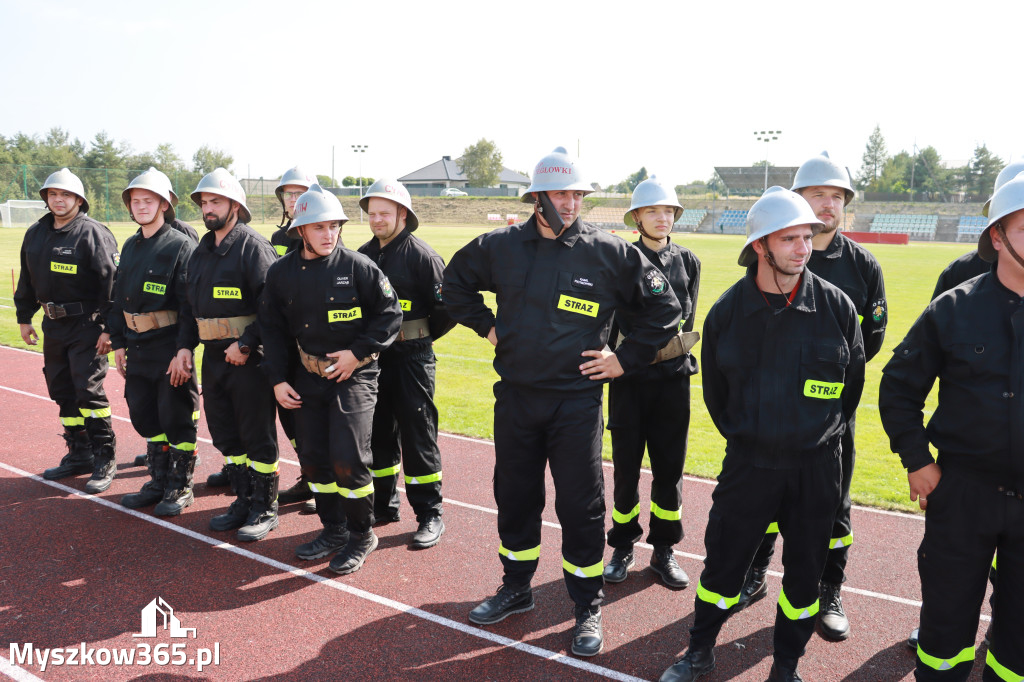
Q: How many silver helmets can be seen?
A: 13